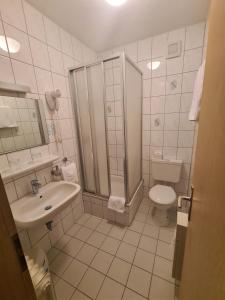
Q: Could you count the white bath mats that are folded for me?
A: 1